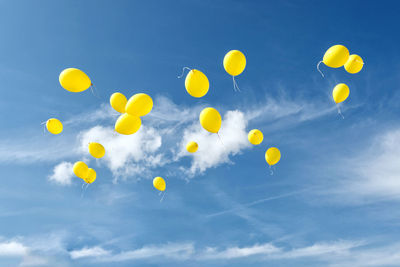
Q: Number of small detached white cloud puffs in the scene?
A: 1